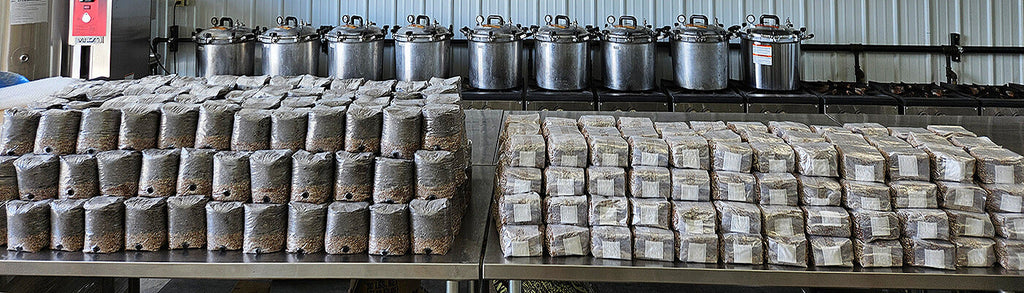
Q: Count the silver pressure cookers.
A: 9